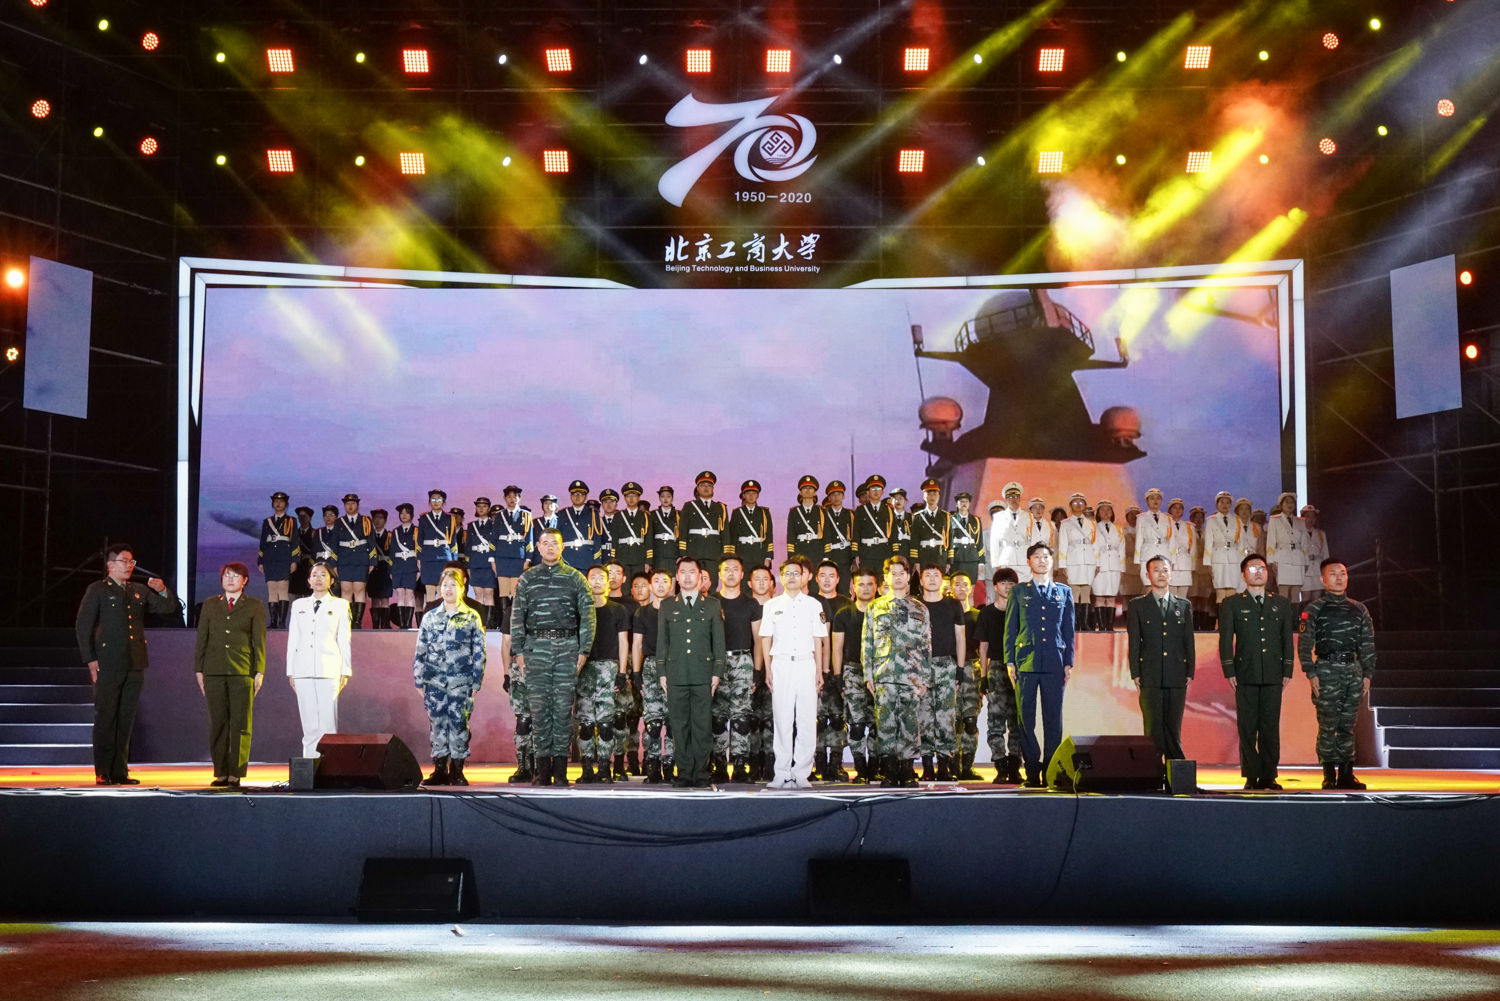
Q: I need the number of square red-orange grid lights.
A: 14